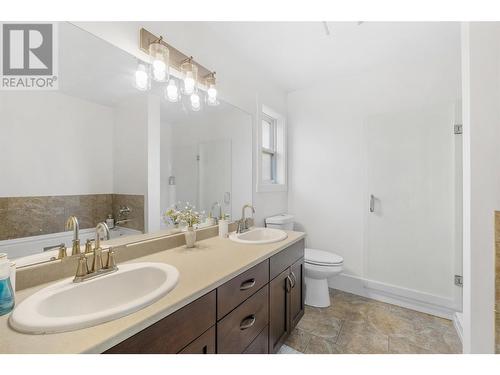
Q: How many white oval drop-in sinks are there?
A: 2